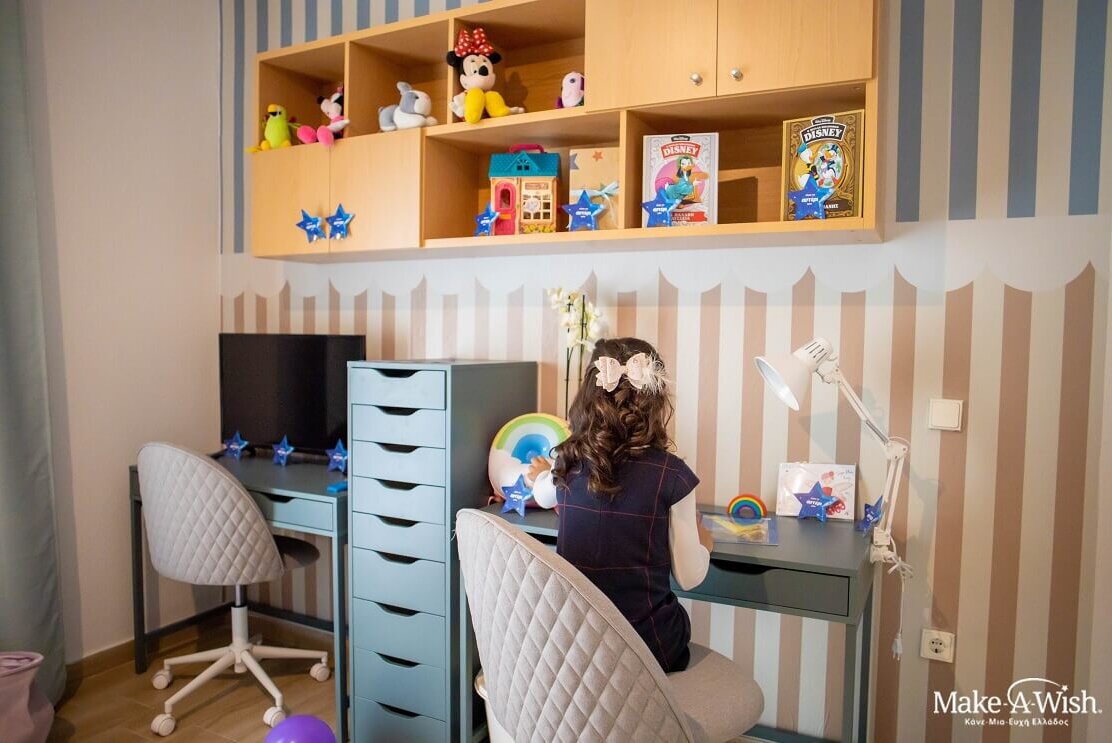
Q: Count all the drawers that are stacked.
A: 9